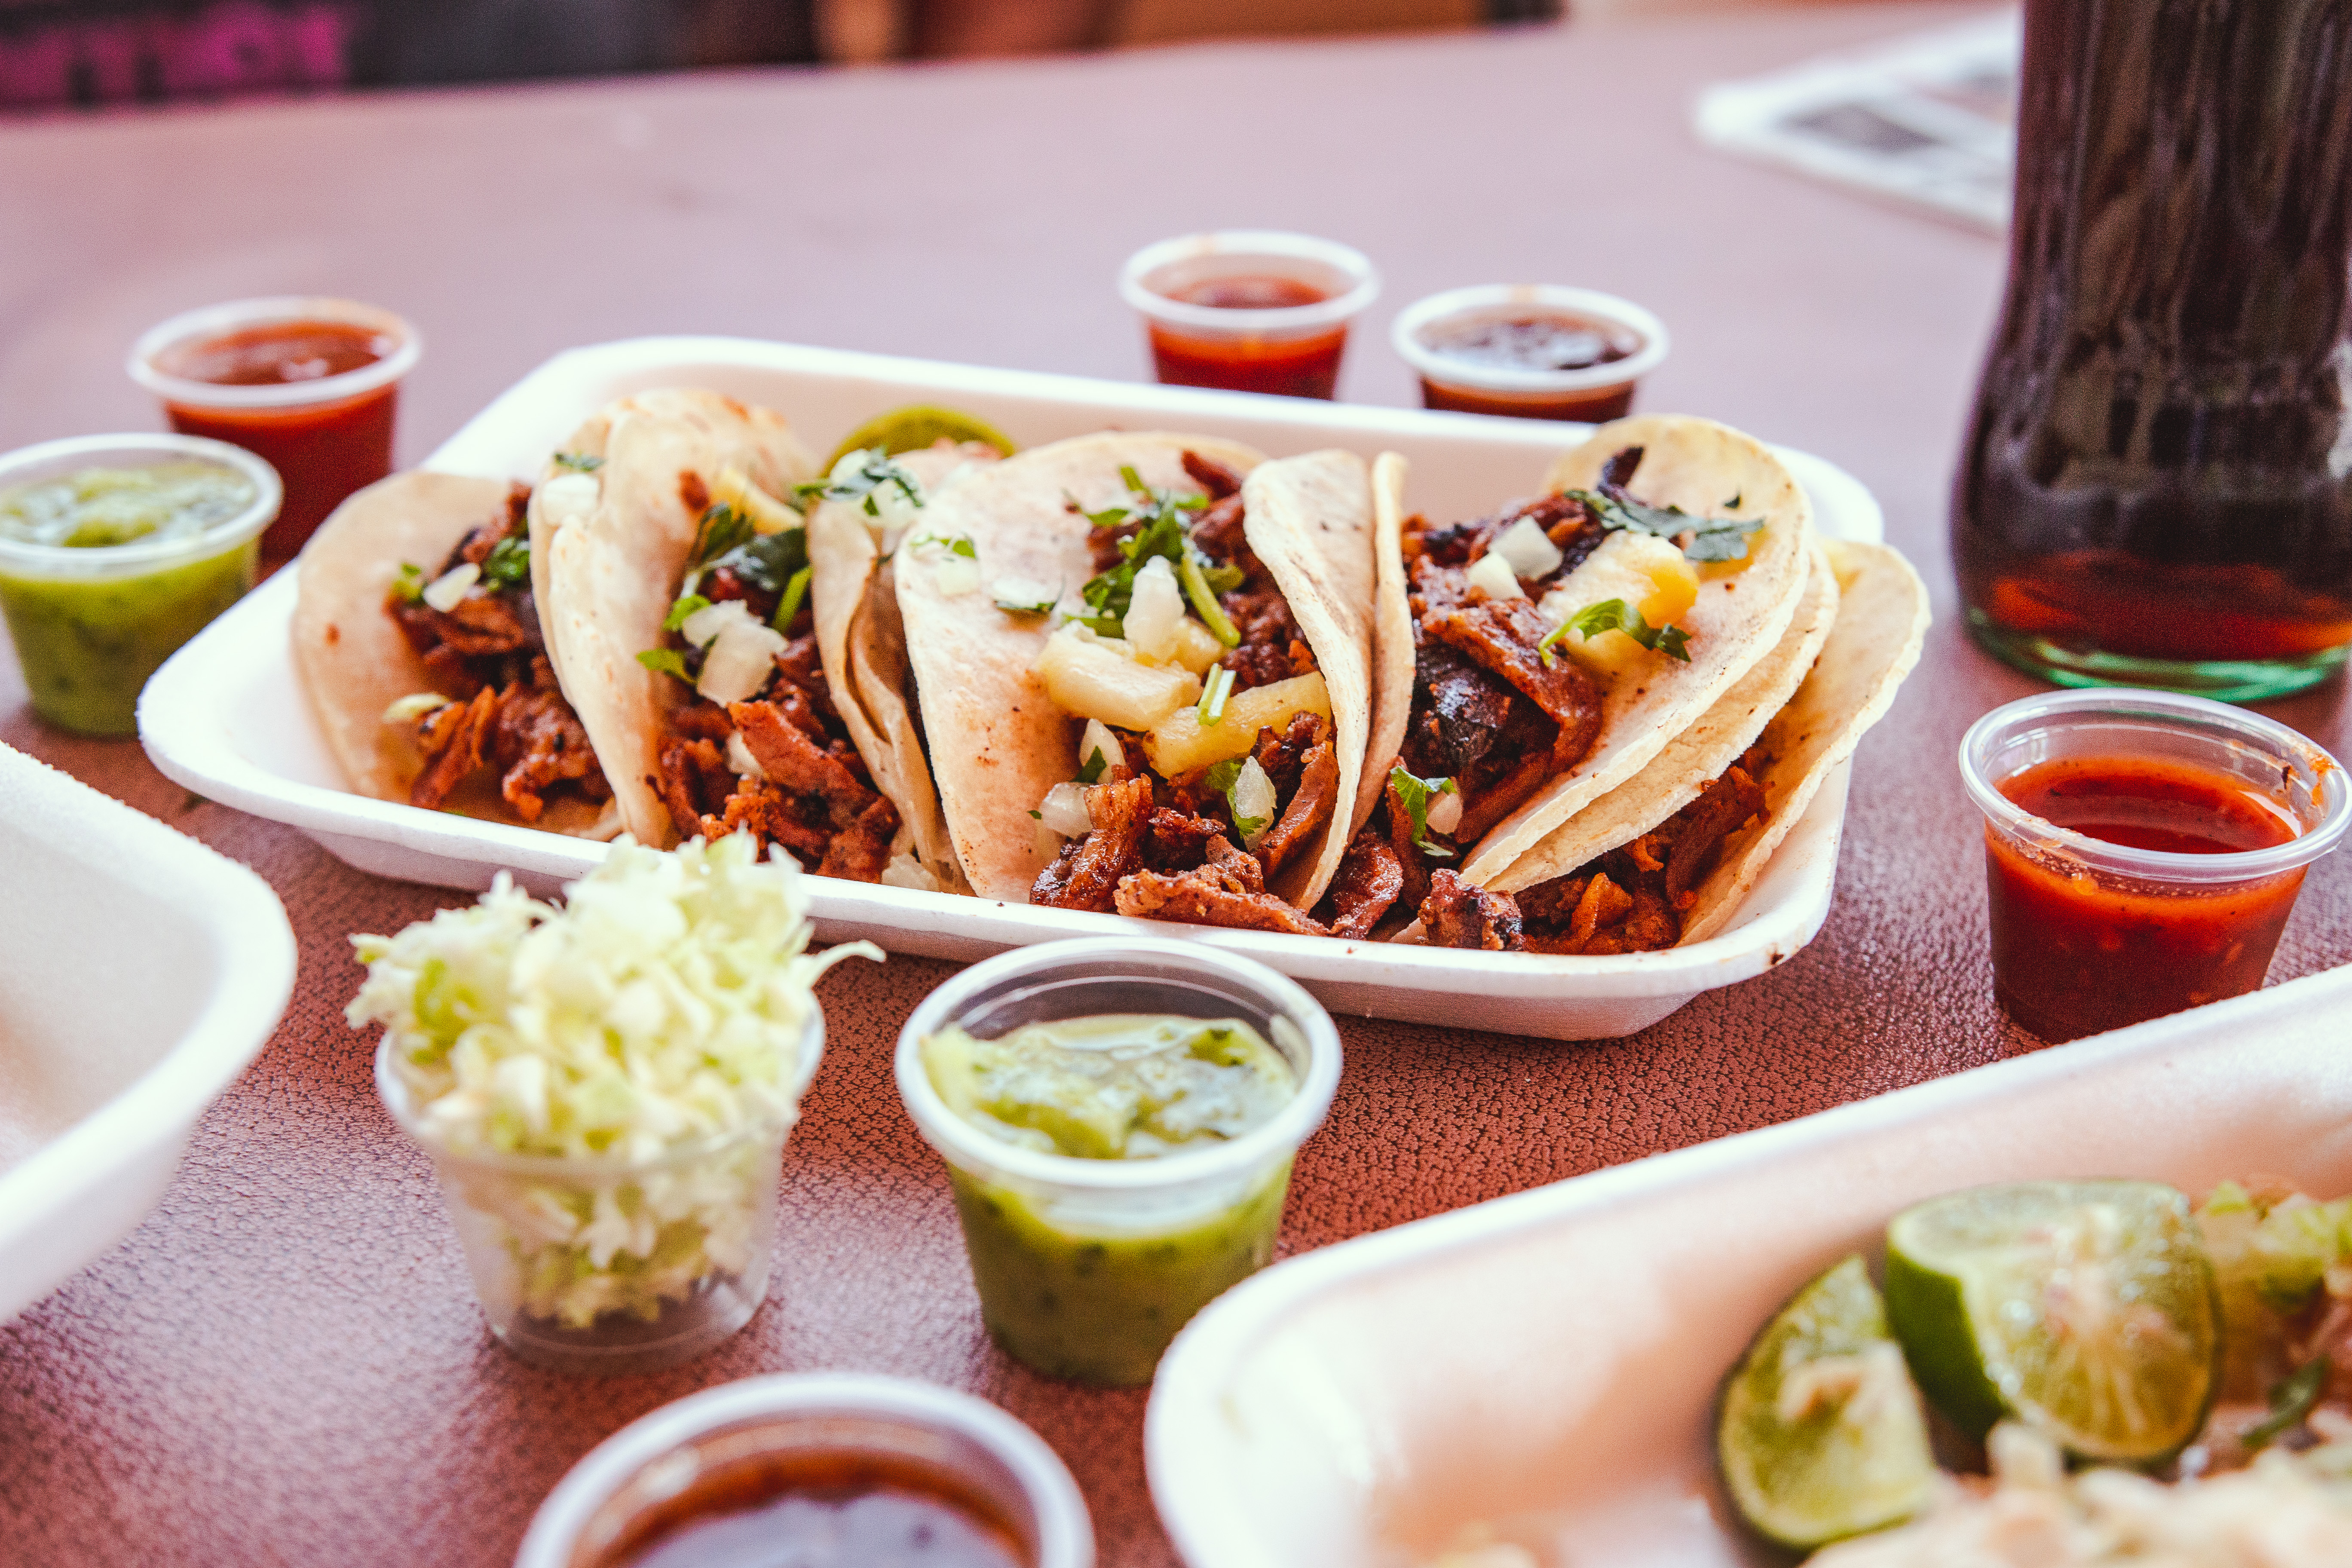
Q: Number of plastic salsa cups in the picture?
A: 7